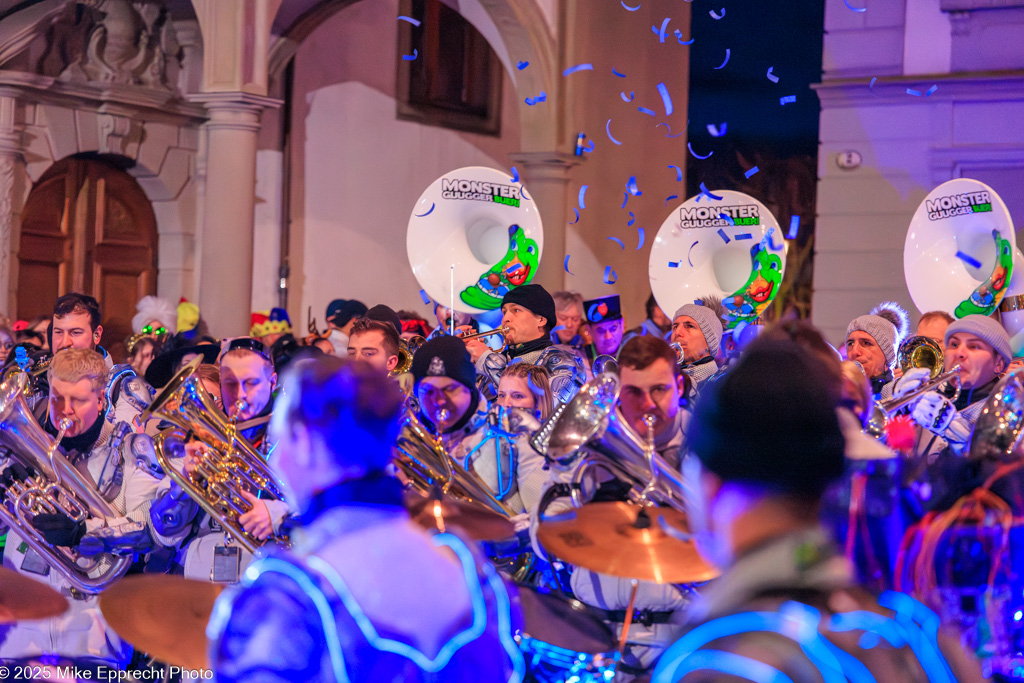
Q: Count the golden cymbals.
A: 4